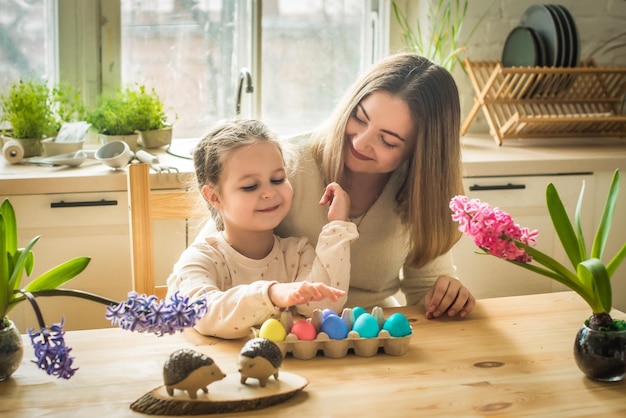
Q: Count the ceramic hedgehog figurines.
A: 2